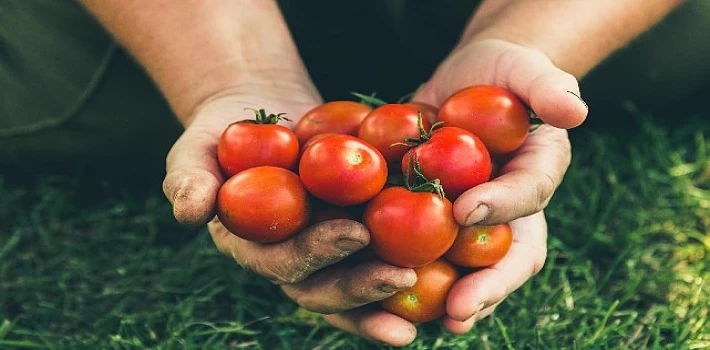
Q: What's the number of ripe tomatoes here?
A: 11